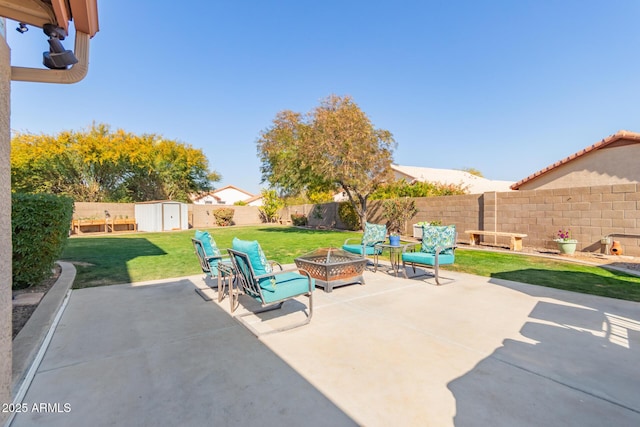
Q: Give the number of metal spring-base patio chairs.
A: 4